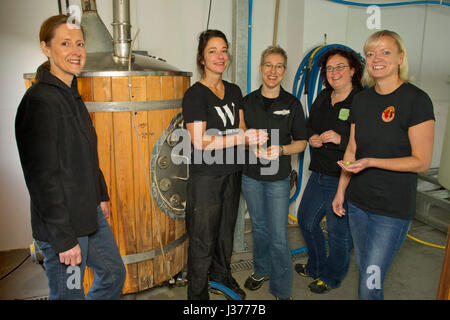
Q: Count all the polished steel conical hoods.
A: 1